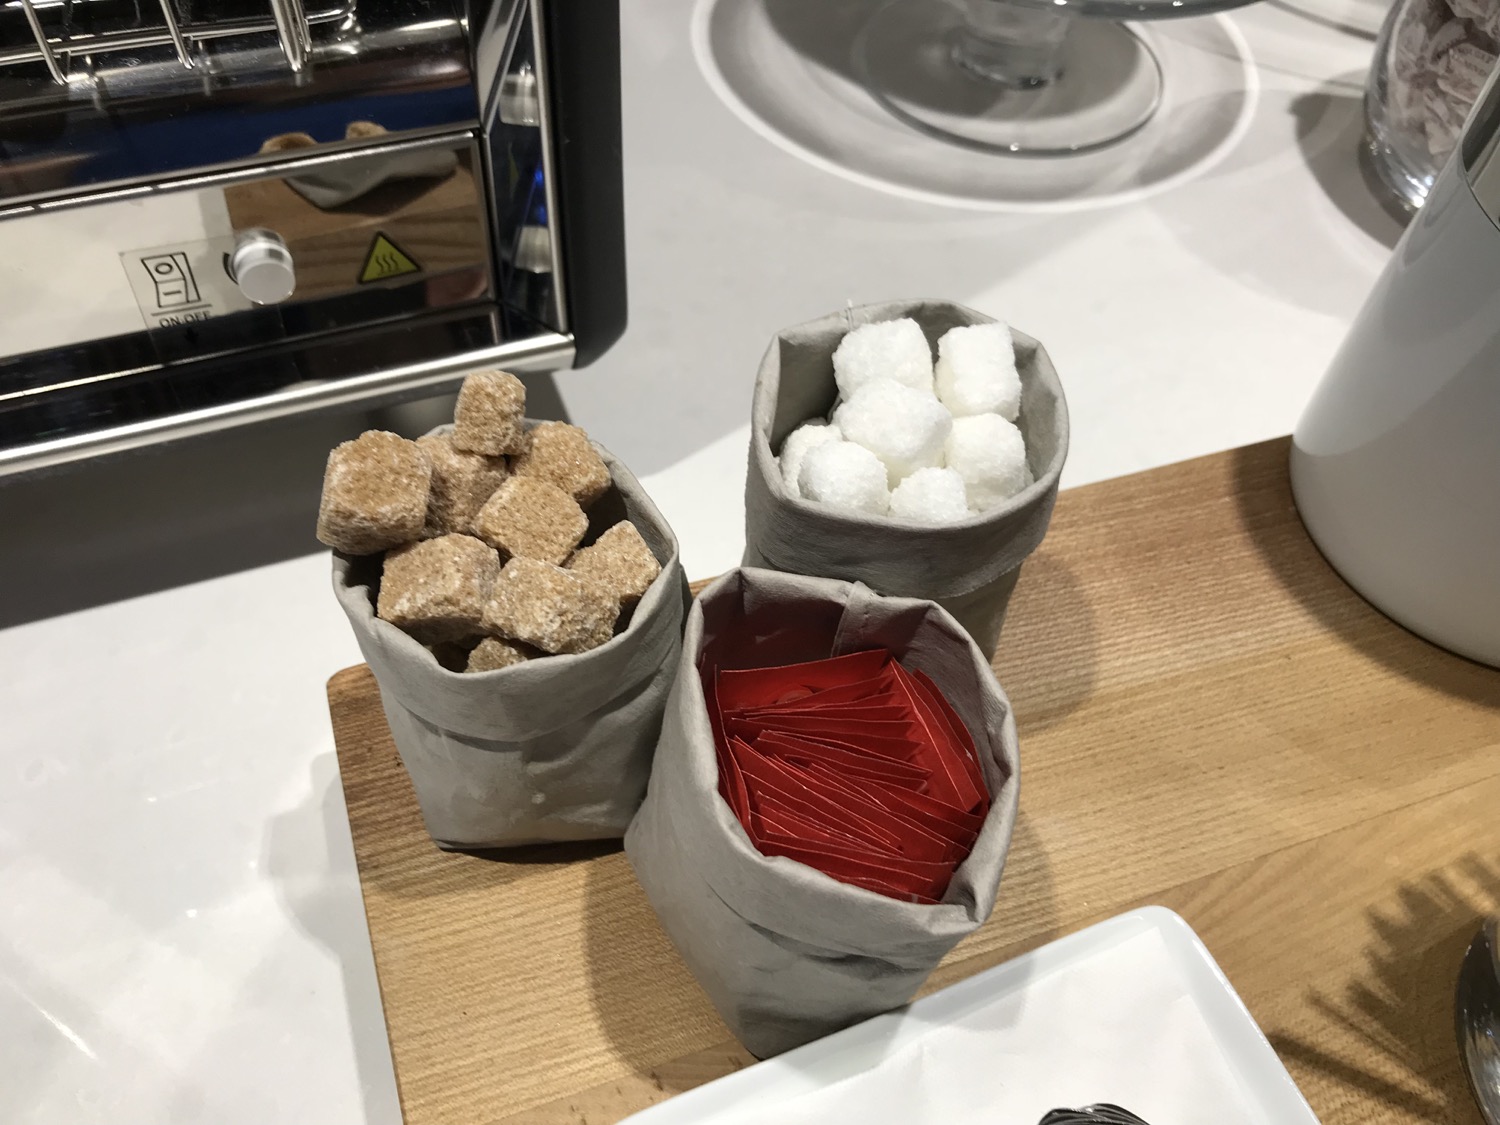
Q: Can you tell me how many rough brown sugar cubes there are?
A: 9